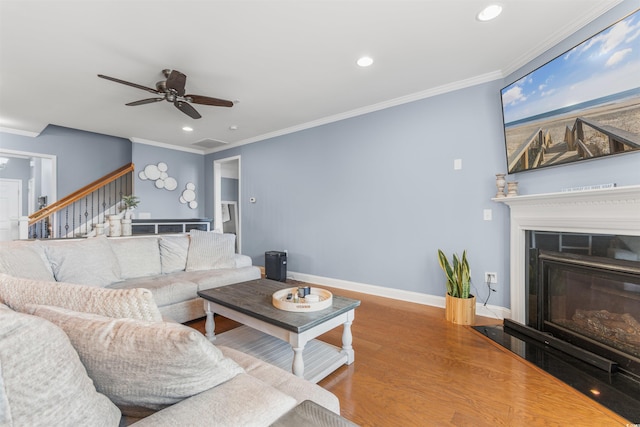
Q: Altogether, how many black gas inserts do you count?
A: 1